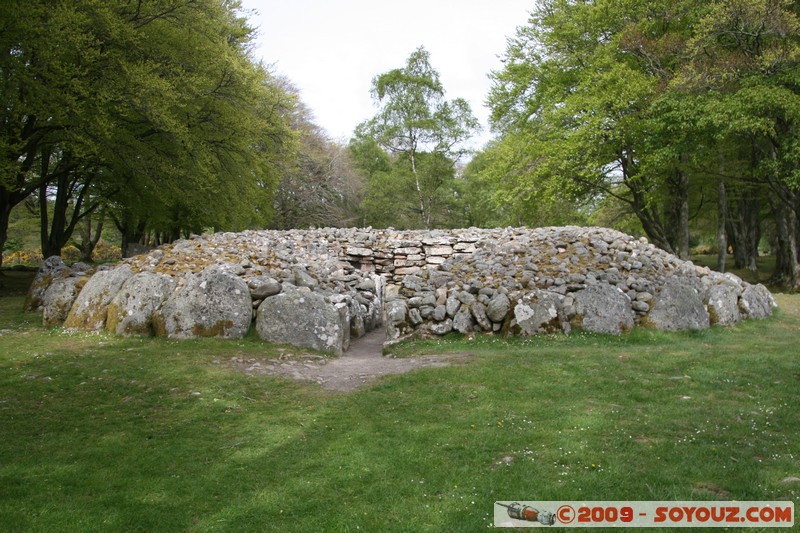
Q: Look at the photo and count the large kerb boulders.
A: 11